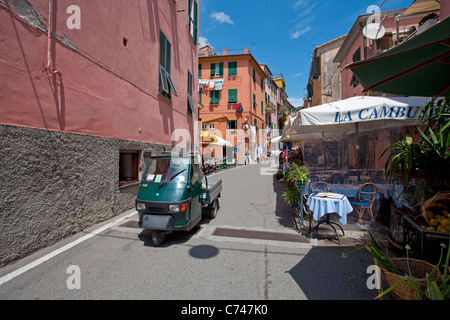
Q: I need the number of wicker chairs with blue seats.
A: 2